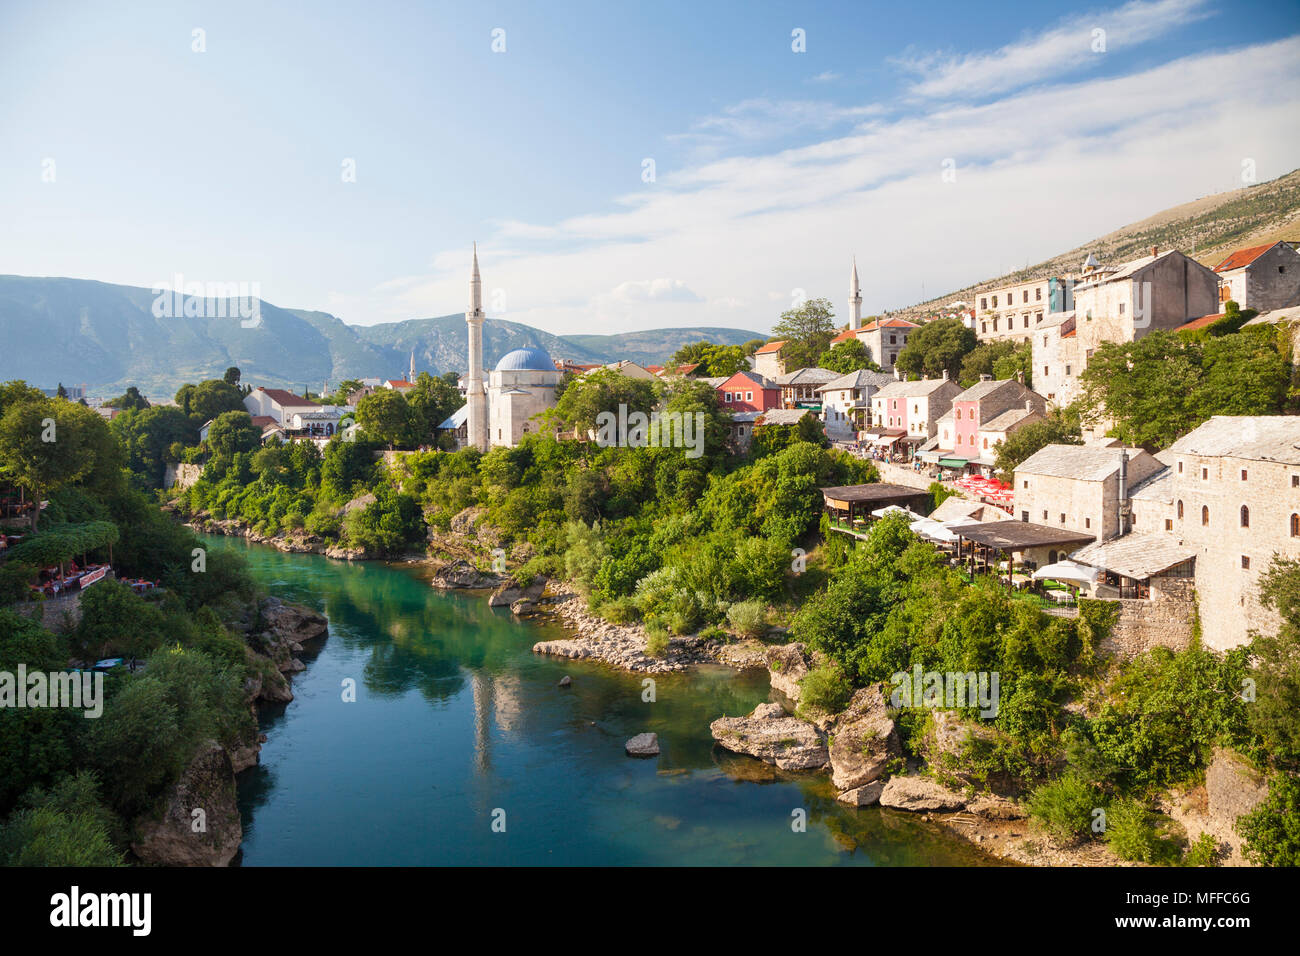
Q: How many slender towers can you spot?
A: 3